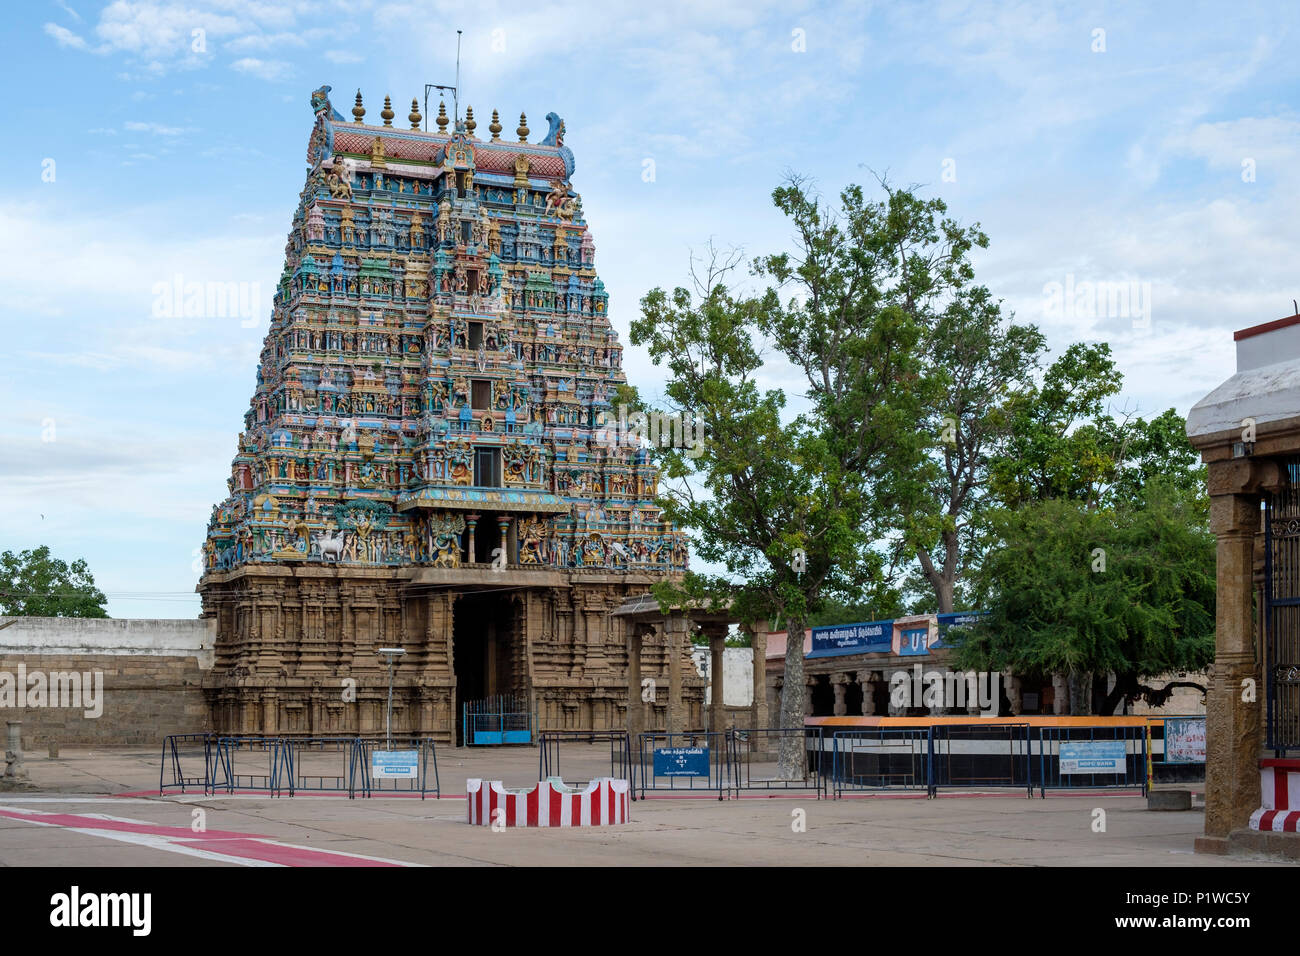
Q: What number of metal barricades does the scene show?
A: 10